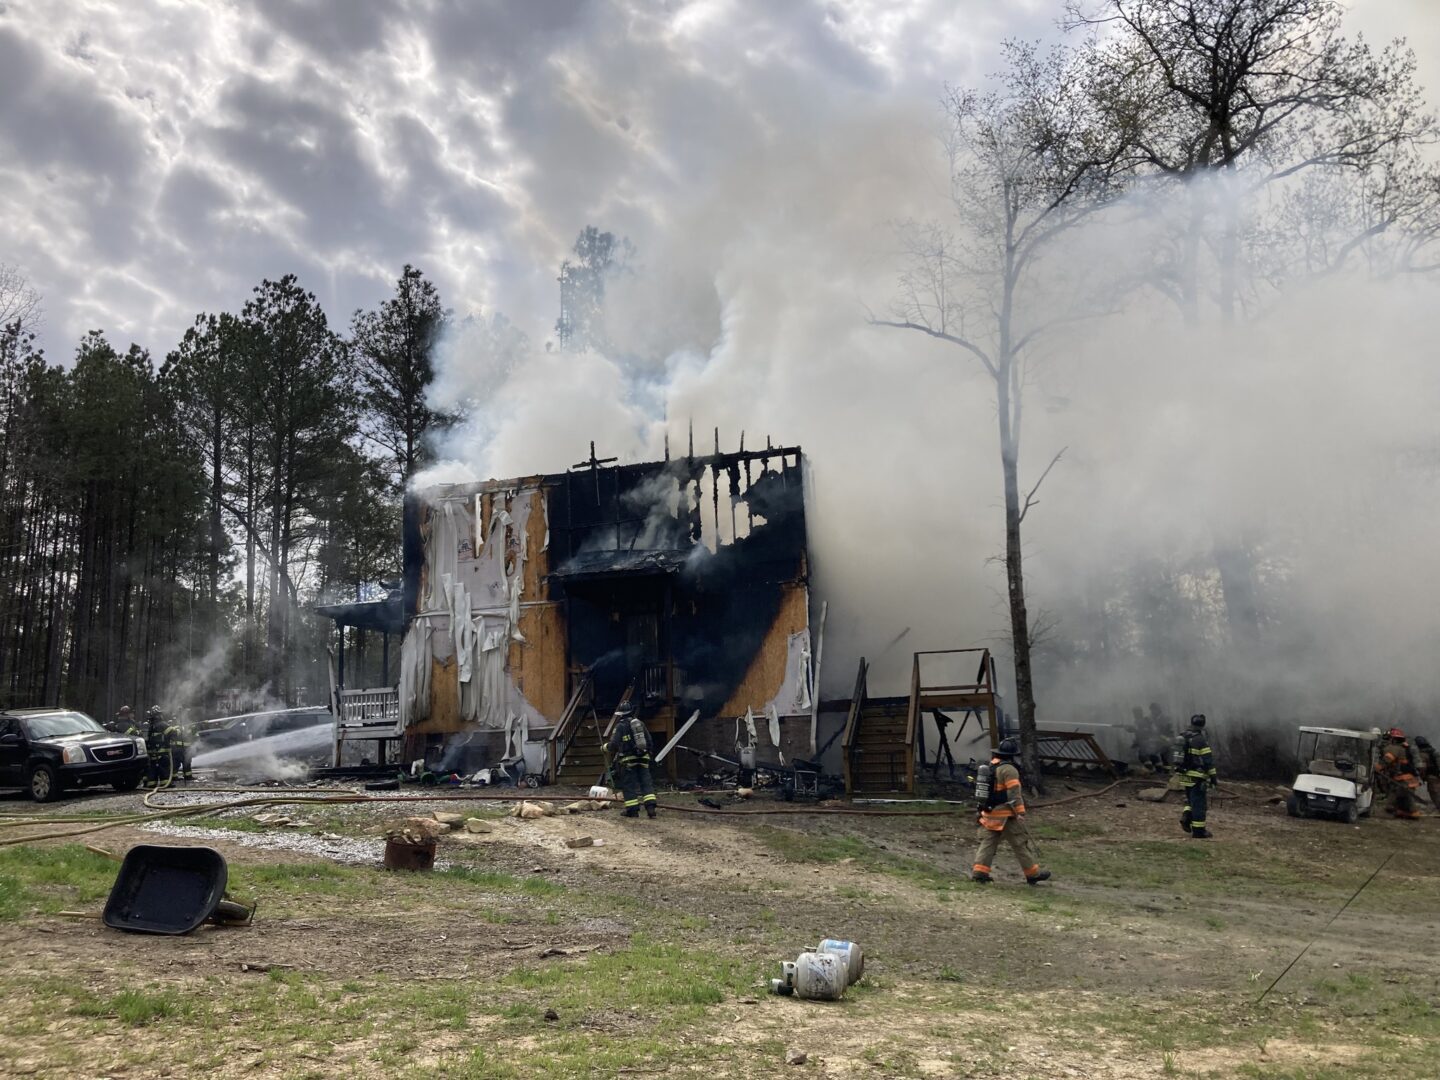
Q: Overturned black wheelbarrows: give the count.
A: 1